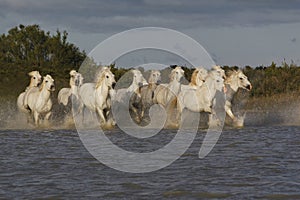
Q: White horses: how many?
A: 11